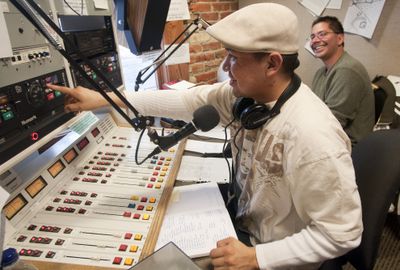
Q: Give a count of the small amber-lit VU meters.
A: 4